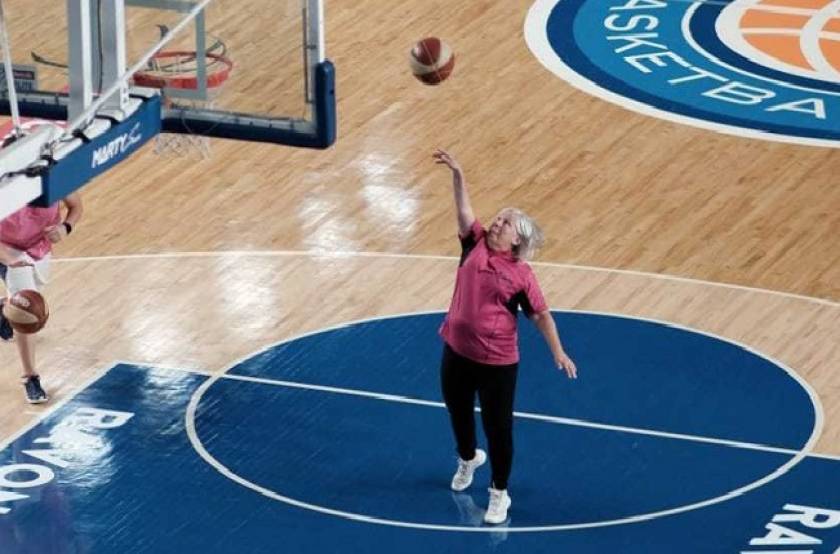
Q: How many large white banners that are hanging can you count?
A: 0